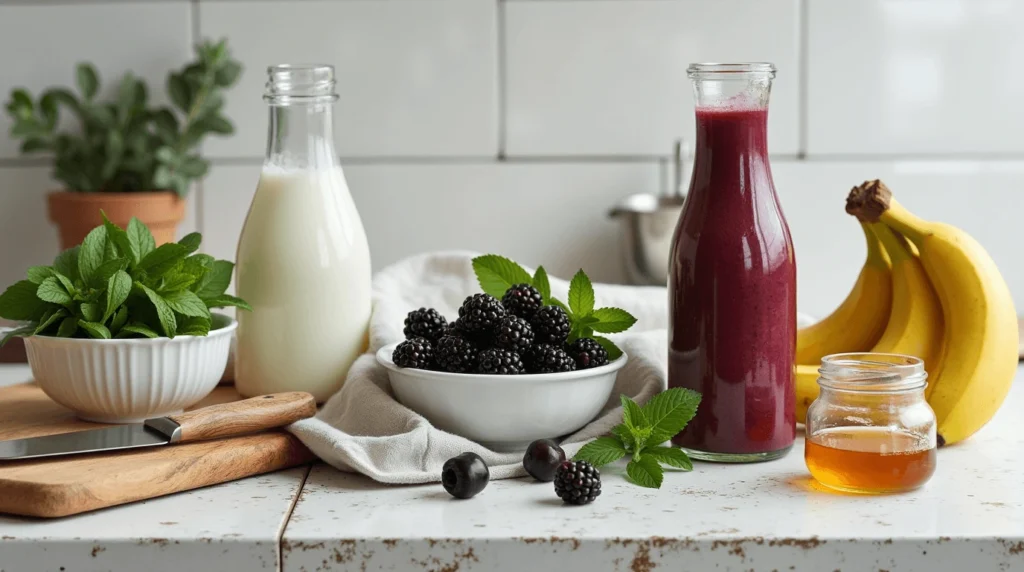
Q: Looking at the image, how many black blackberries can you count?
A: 12